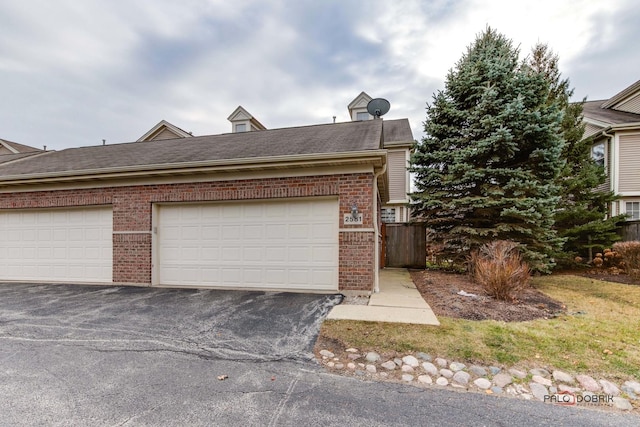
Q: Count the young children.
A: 0